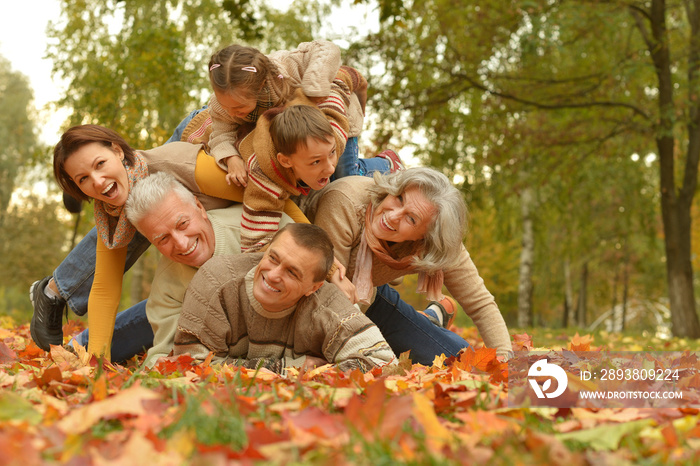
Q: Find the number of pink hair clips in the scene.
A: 2